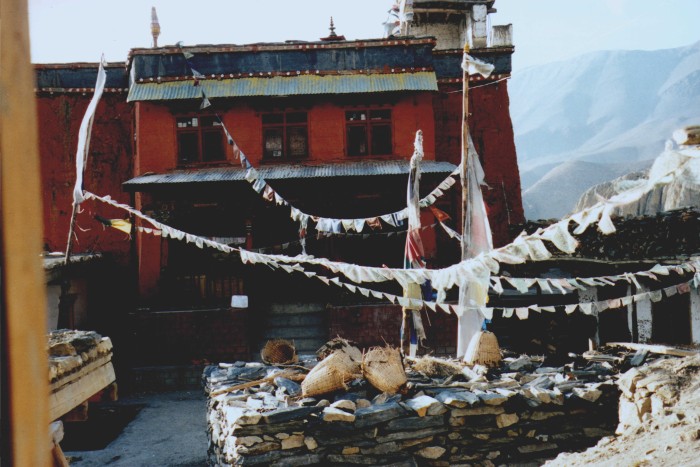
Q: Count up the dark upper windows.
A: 3